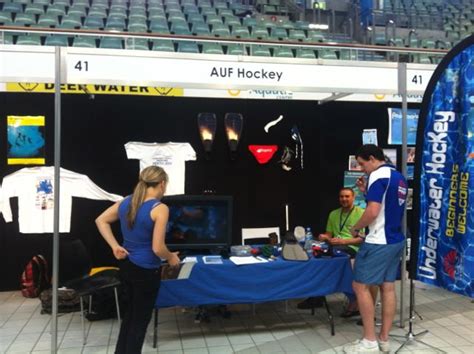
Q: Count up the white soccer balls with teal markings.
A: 0